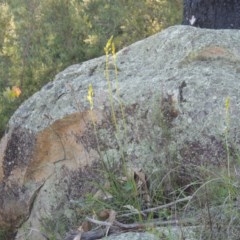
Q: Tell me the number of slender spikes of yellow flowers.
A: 4